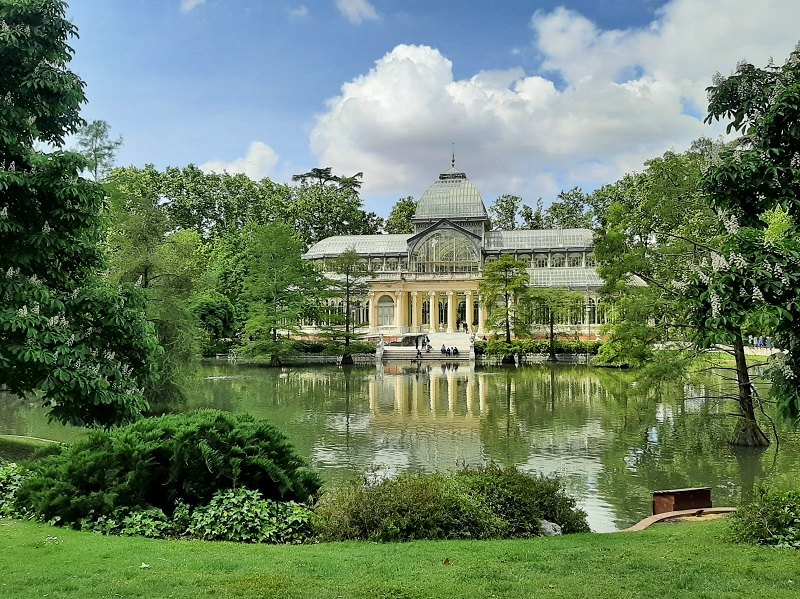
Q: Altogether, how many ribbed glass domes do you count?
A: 1